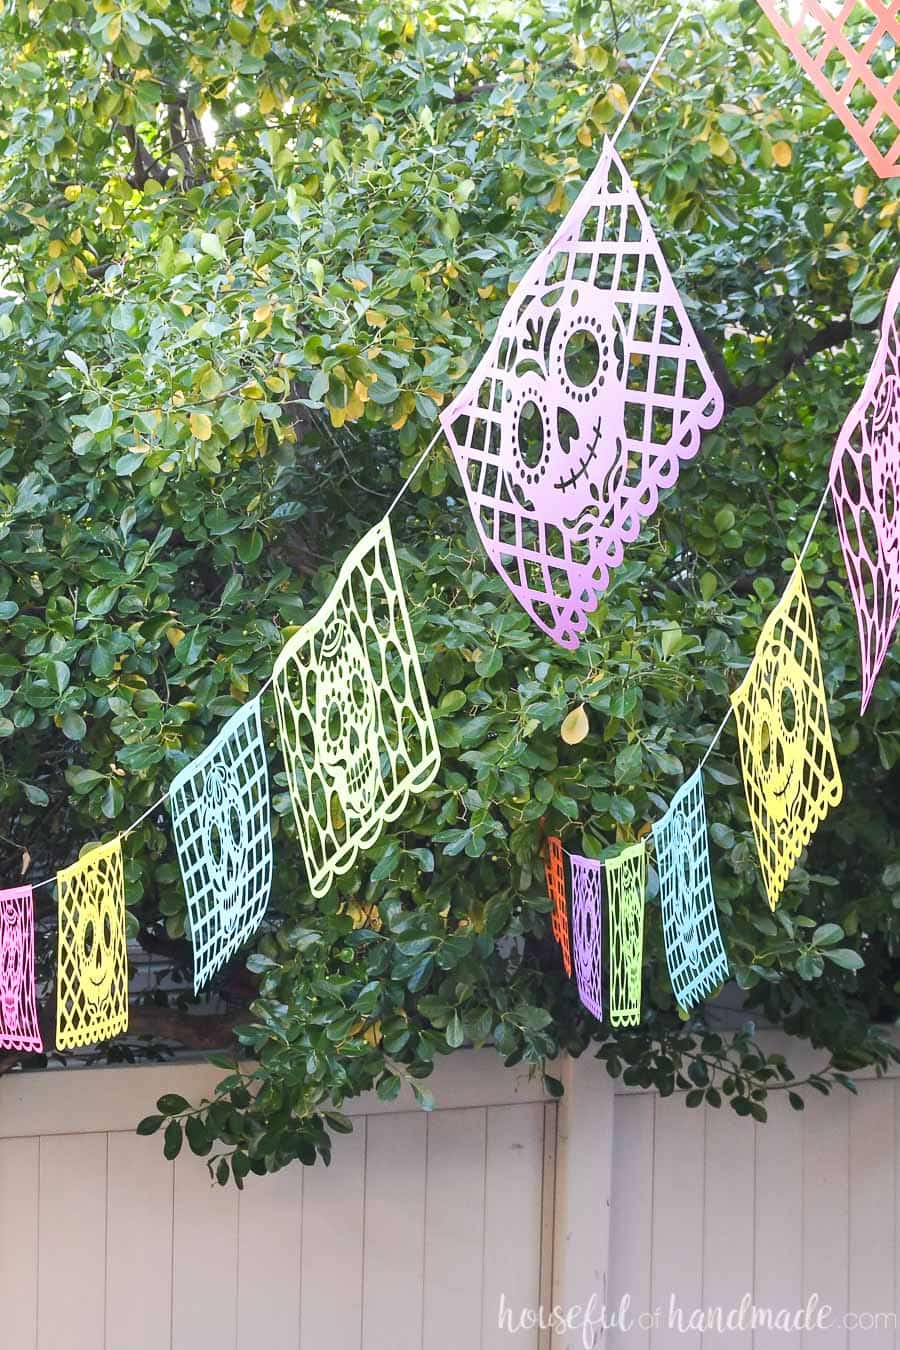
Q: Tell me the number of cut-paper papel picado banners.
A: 12